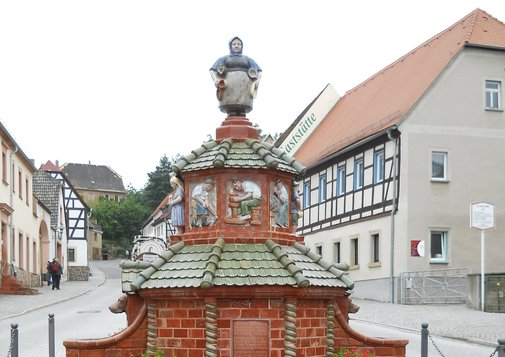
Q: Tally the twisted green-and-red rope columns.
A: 4